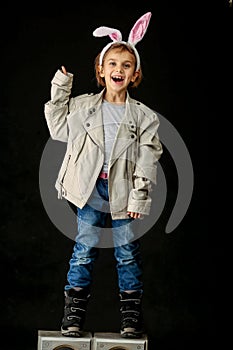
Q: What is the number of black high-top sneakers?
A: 2